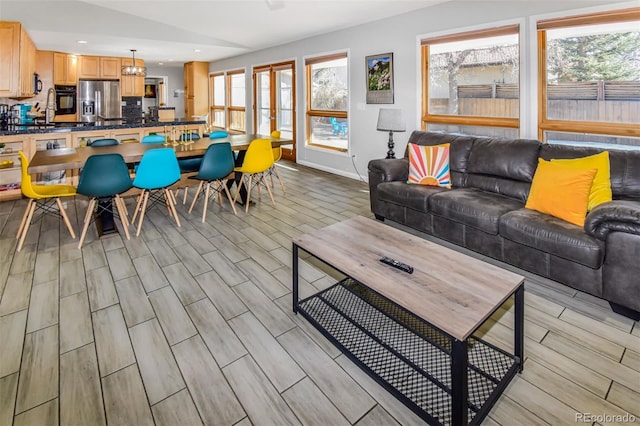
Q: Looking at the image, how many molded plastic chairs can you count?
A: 10